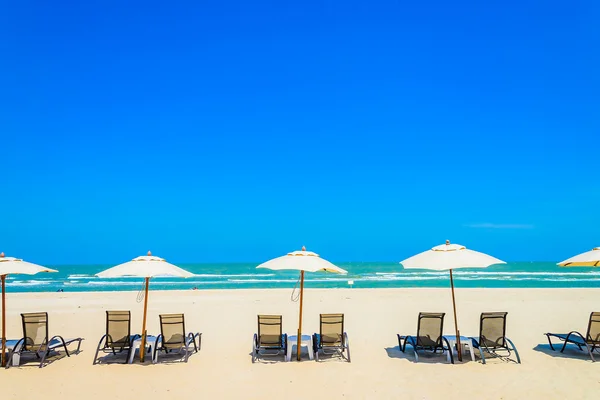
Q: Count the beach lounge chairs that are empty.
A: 8